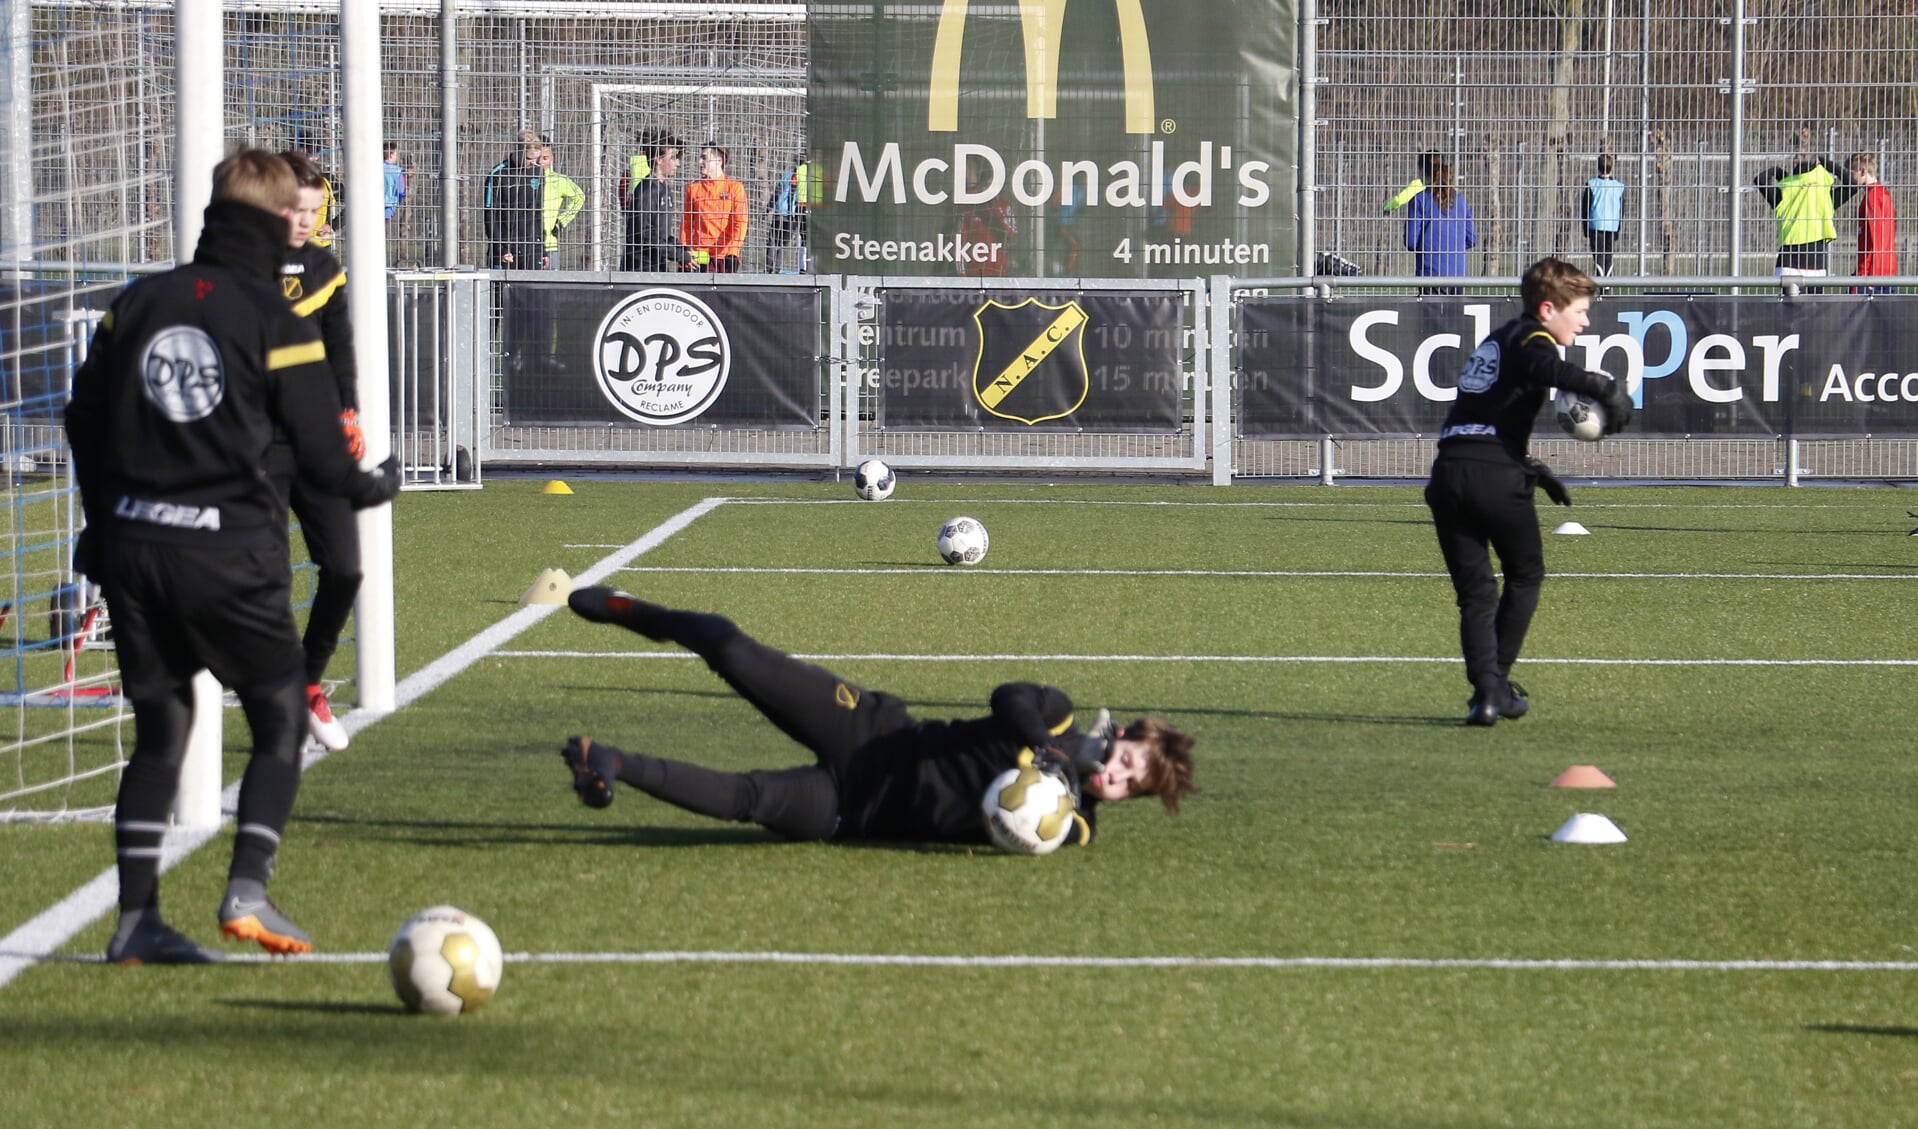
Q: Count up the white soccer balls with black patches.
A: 3